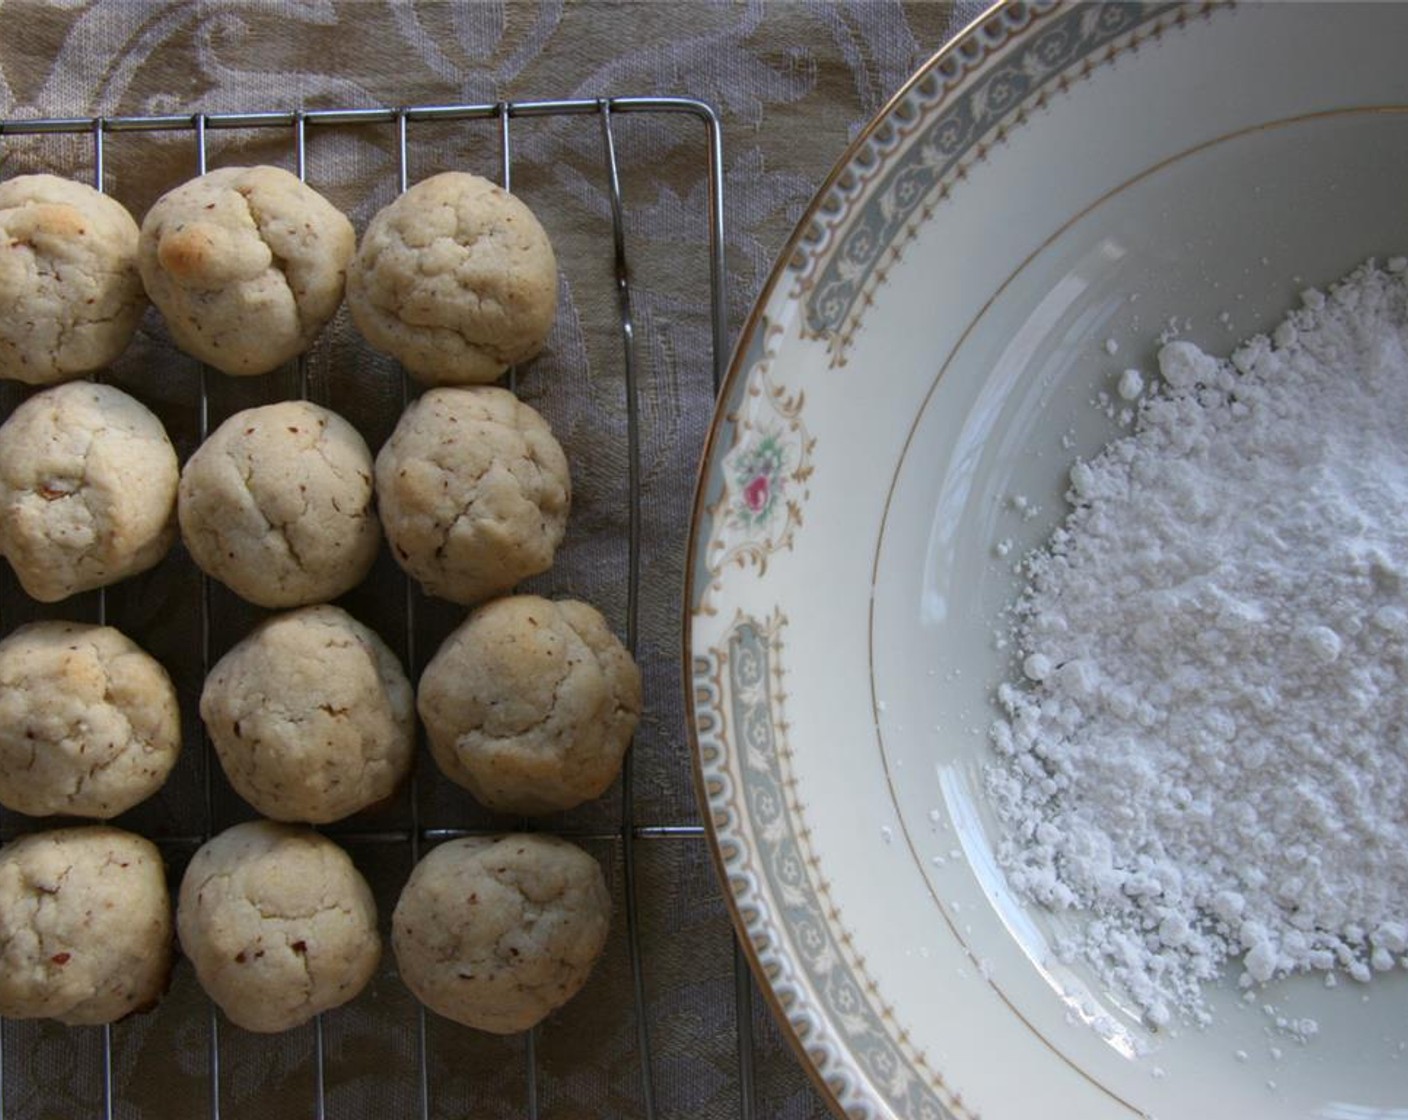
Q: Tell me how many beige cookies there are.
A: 12